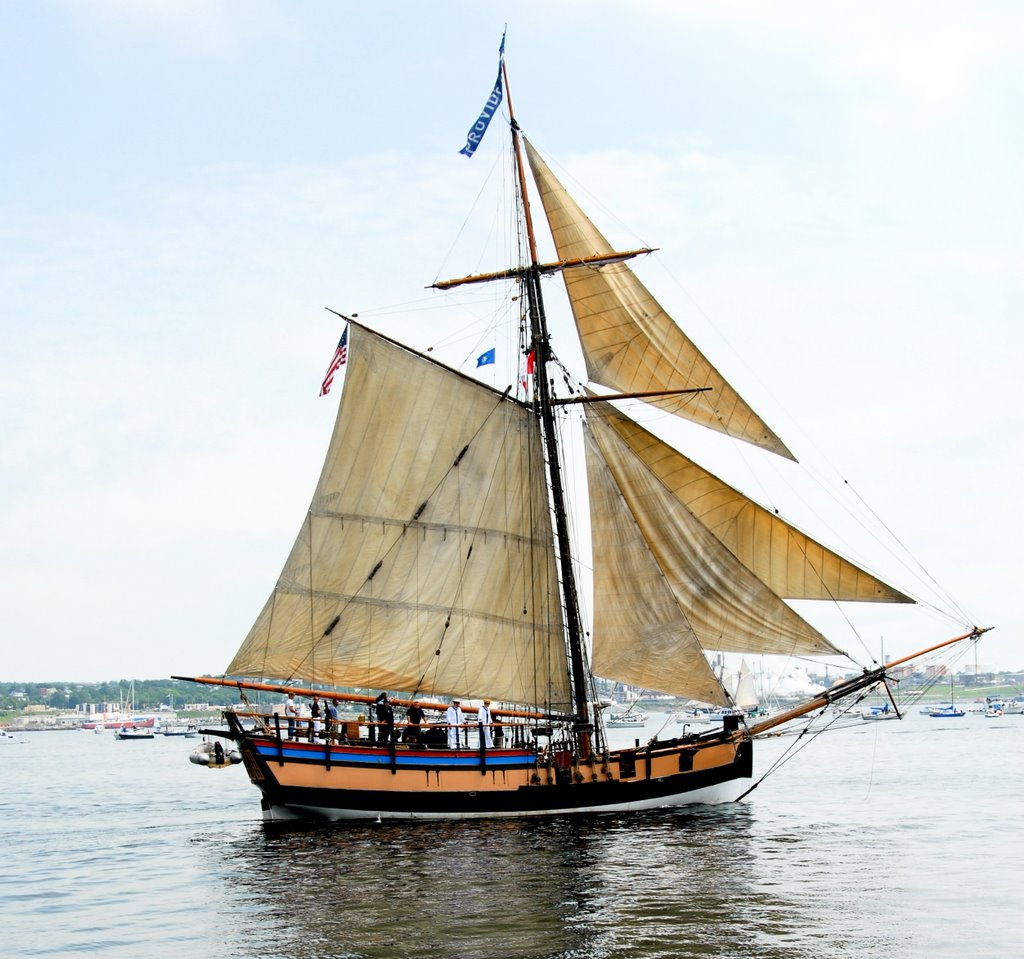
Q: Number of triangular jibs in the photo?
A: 4